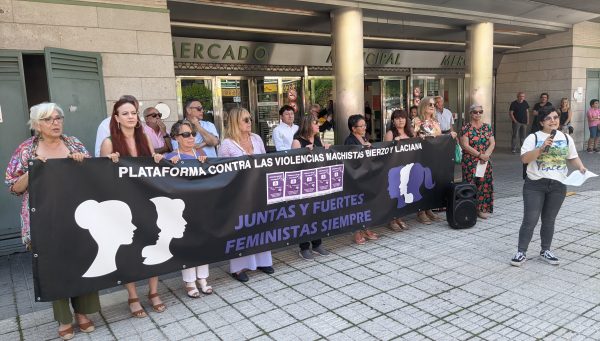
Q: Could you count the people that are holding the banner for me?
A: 8